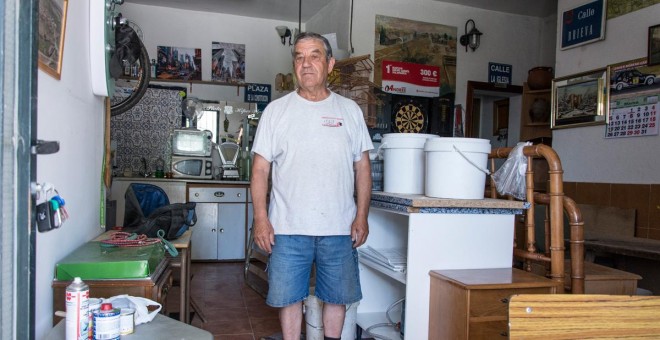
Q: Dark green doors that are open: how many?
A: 1